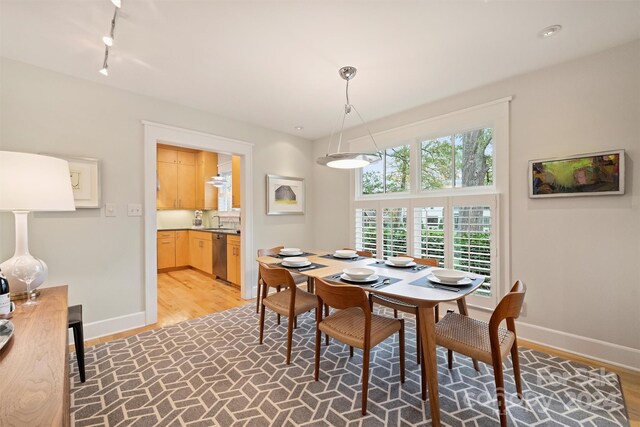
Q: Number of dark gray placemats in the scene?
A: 6